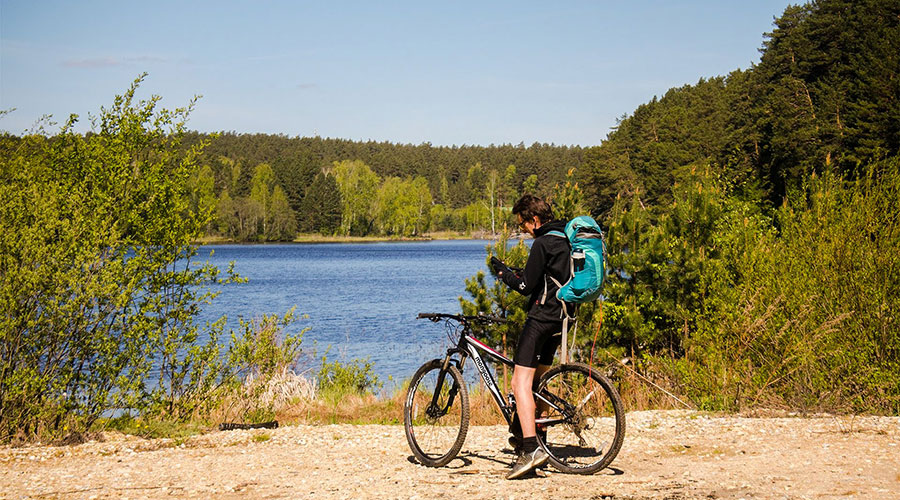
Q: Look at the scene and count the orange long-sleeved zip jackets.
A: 0